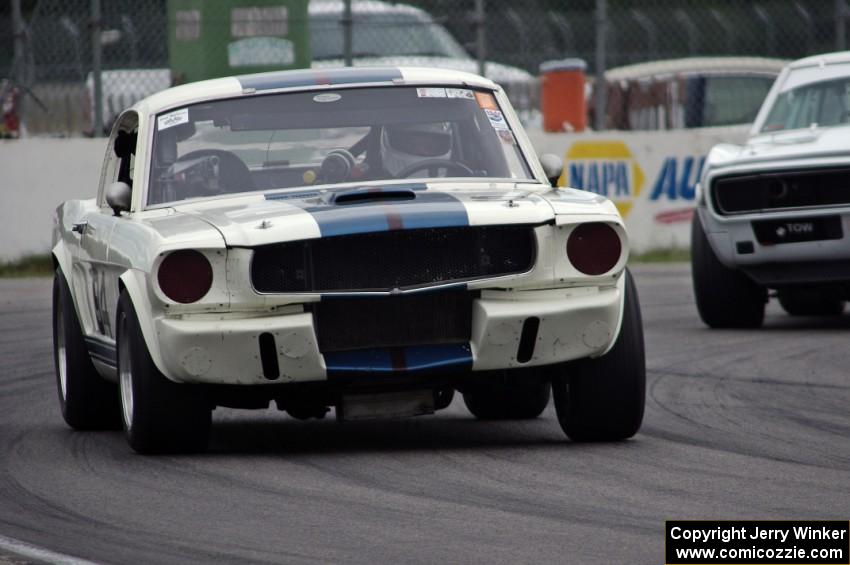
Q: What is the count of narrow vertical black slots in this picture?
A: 2